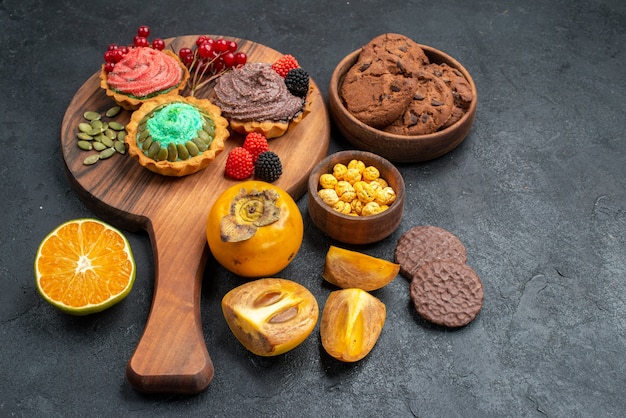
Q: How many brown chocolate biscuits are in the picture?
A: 2